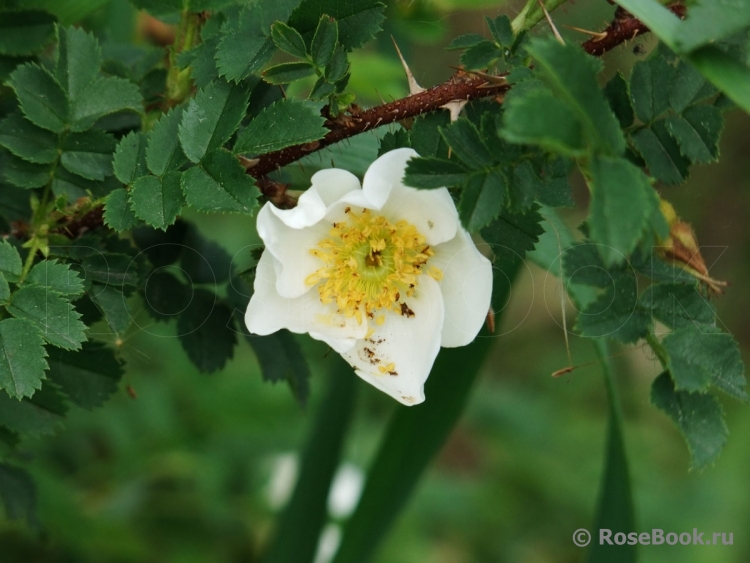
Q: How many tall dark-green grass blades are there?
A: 3